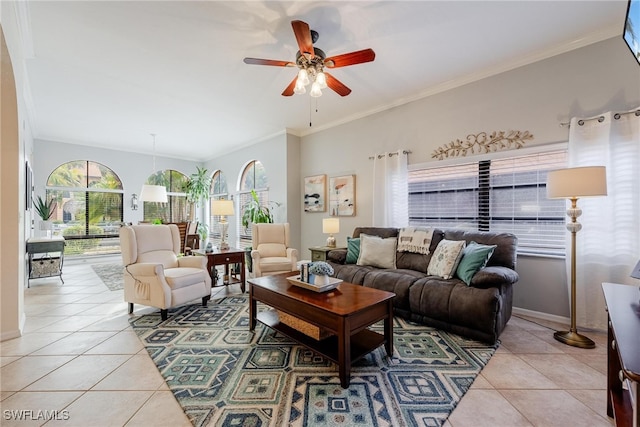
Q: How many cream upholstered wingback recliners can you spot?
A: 2